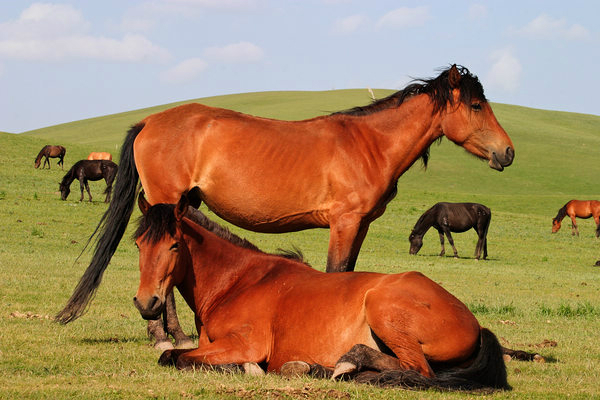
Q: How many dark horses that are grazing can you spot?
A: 3